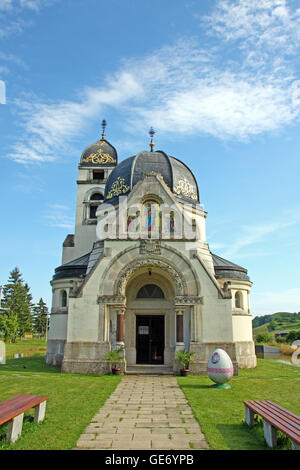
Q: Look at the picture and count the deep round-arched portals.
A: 1